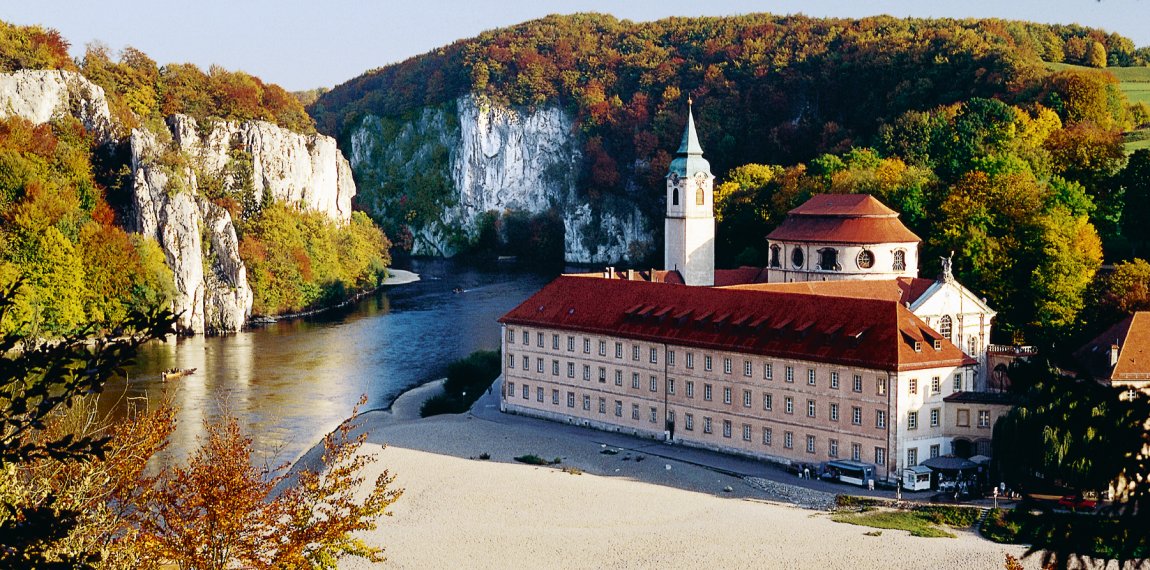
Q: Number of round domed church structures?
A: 1